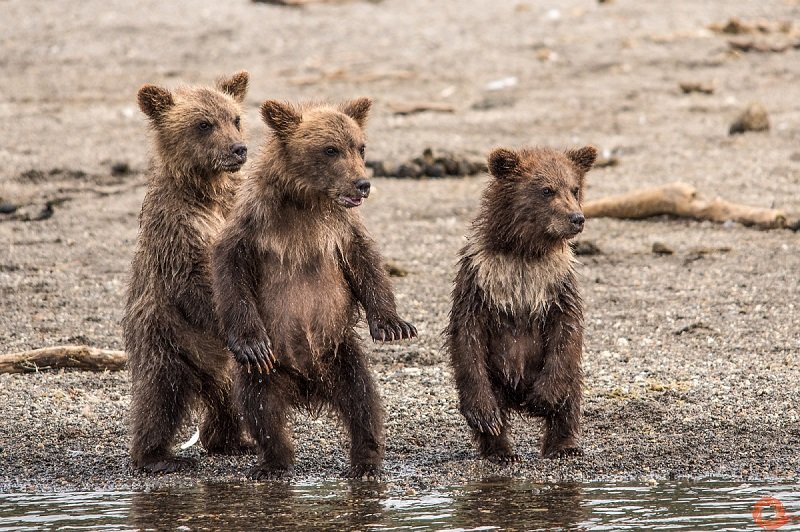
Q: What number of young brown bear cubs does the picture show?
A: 3